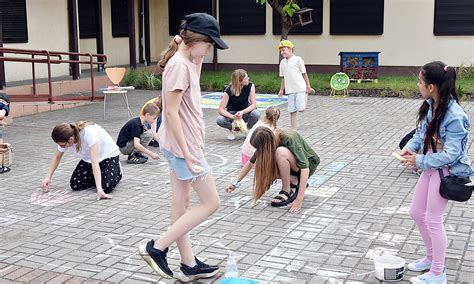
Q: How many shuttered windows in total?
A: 8